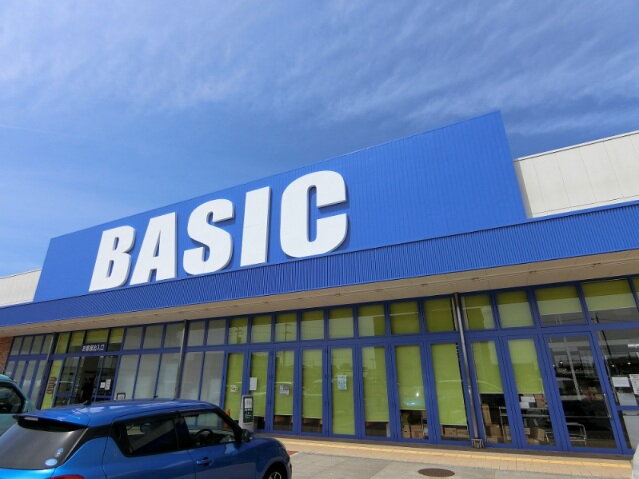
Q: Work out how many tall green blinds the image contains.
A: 11